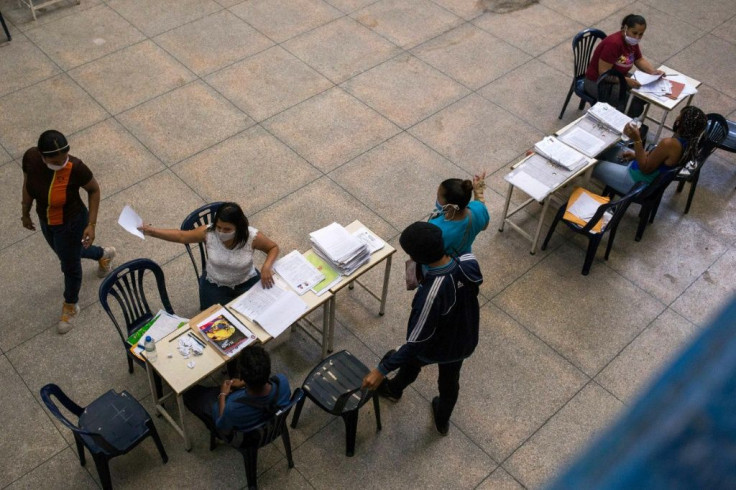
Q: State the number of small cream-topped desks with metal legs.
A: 6